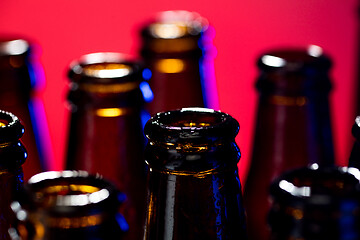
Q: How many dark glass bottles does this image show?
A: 9